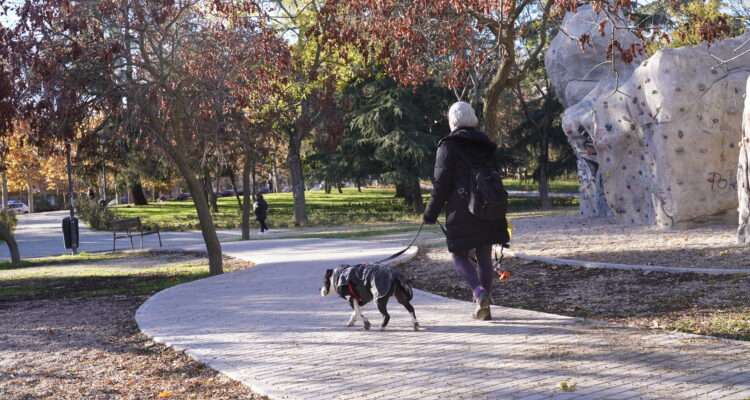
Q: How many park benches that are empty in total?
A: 1